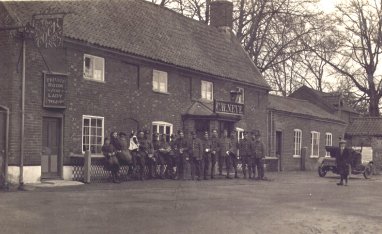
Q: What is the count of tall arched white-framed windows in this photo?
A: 3